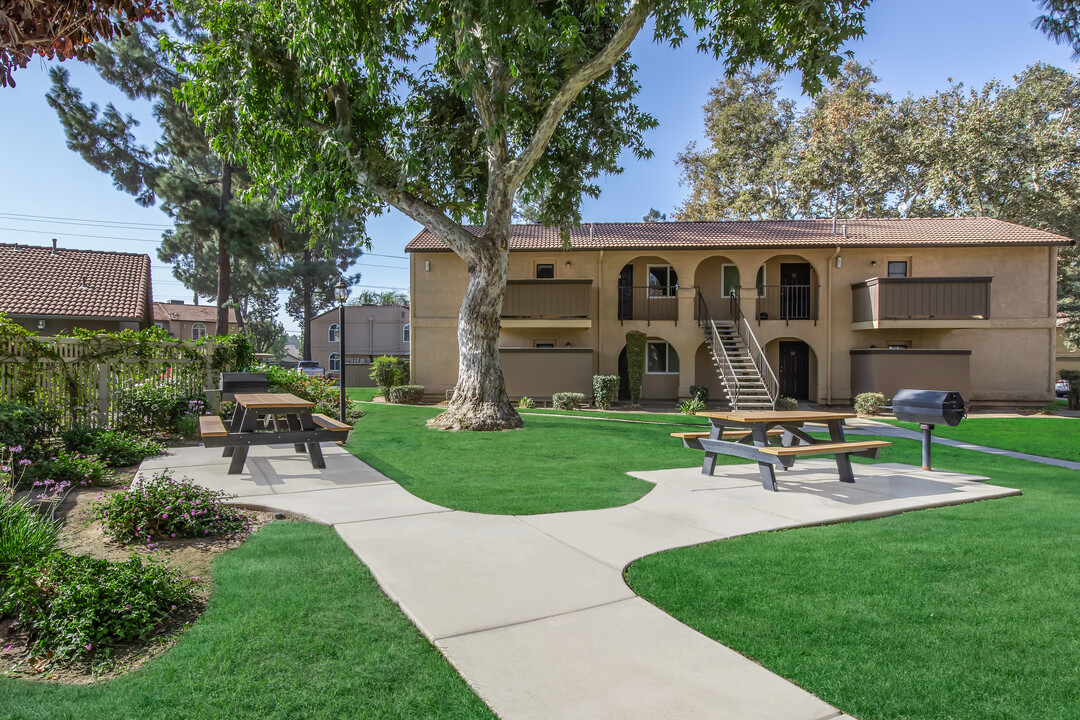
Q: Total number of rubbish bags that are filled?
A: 0